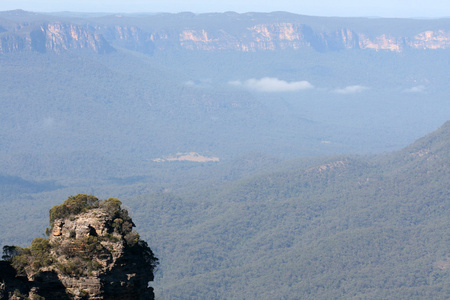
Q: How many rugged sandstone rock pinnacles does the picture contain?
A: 1